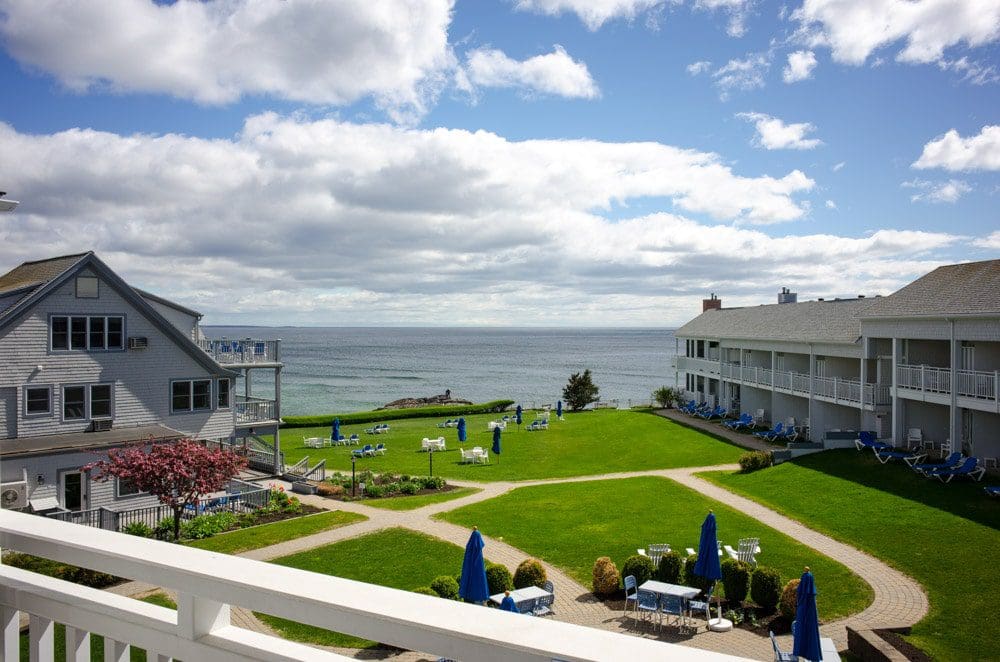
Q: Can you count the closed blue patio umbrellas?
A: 9